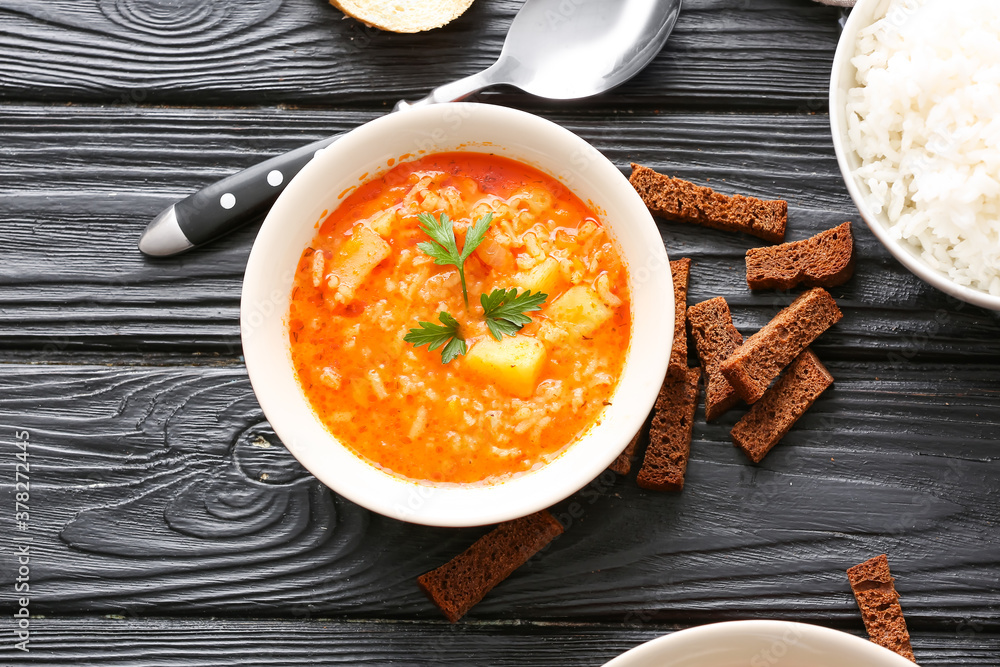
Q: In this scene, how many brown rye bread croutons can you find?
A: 10